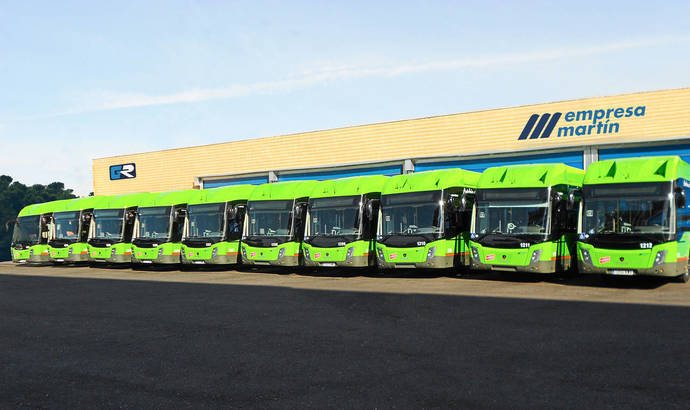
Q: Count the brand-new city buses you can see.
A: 10